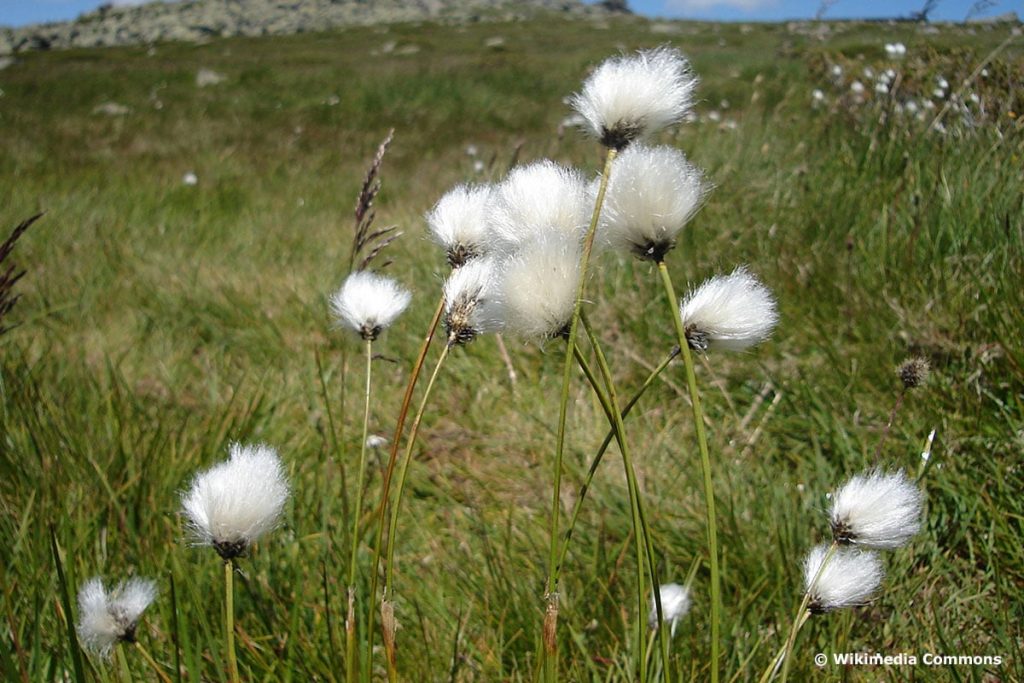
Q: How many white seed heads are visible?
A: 13